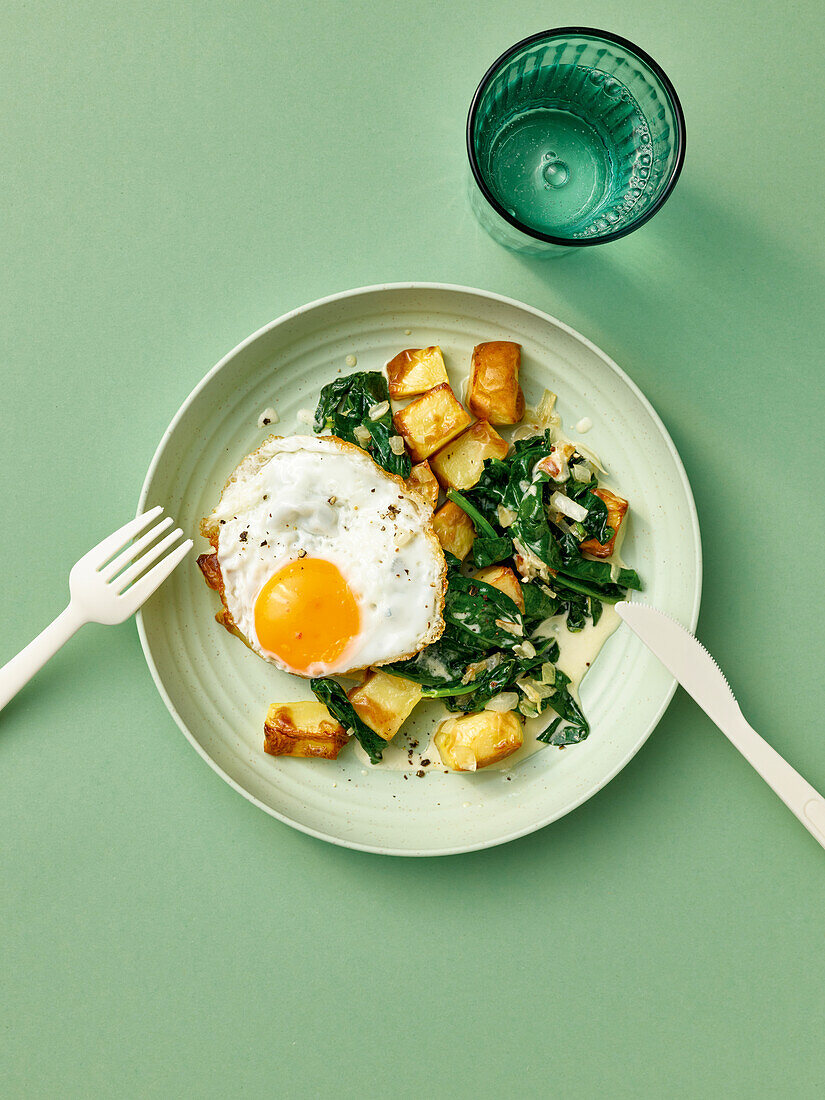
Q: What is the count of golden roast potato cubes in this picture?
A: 11